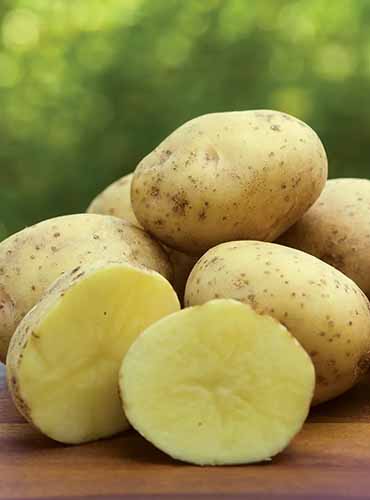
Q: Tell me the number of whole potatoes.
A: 5